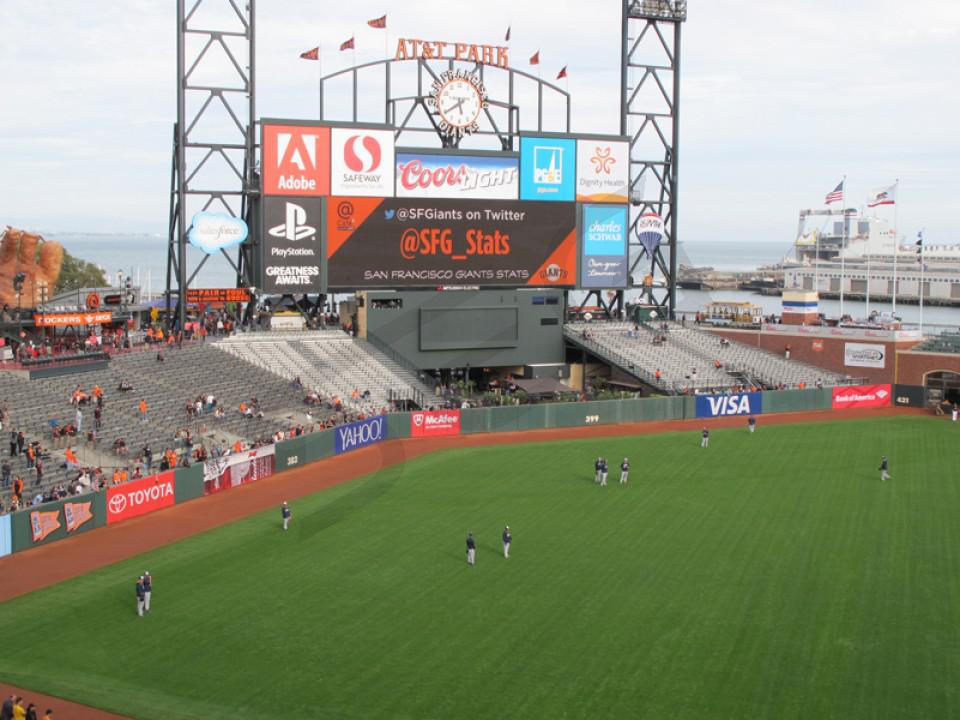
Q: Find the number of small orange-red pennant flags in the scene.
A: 6